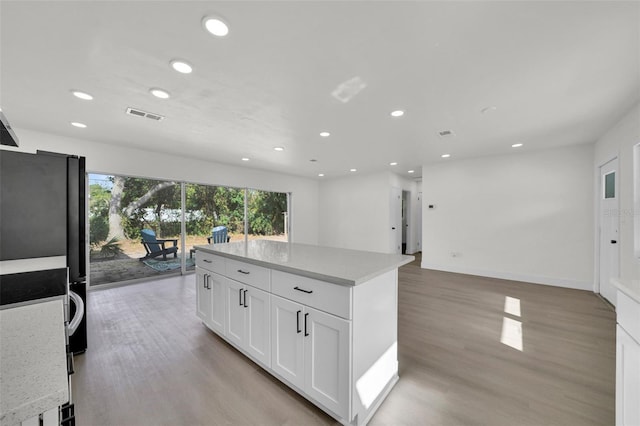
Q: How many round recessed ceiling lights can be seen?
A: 15